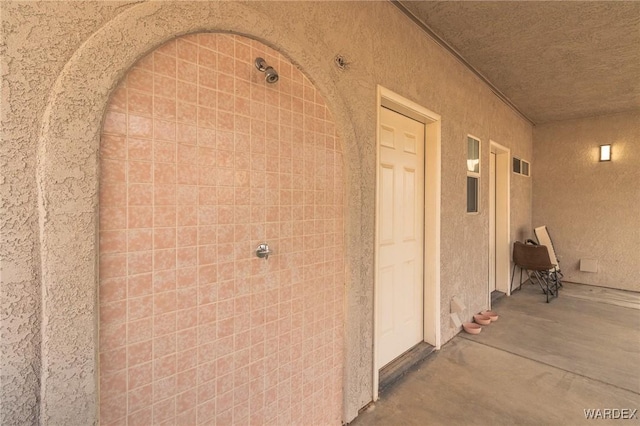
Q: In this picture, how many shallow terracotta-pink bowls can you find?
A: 3